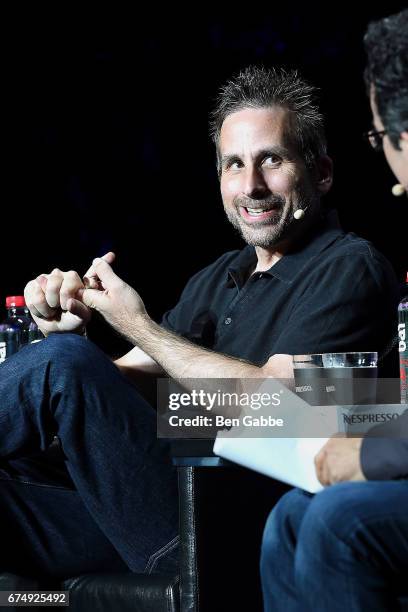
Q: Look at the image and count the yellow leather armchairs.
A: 0